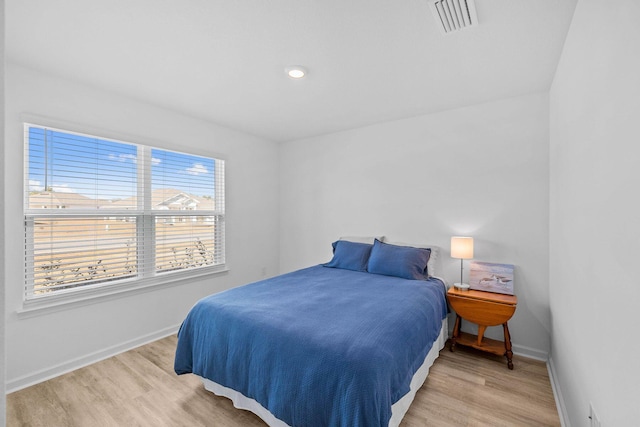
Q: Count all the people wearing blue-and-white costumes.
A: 0